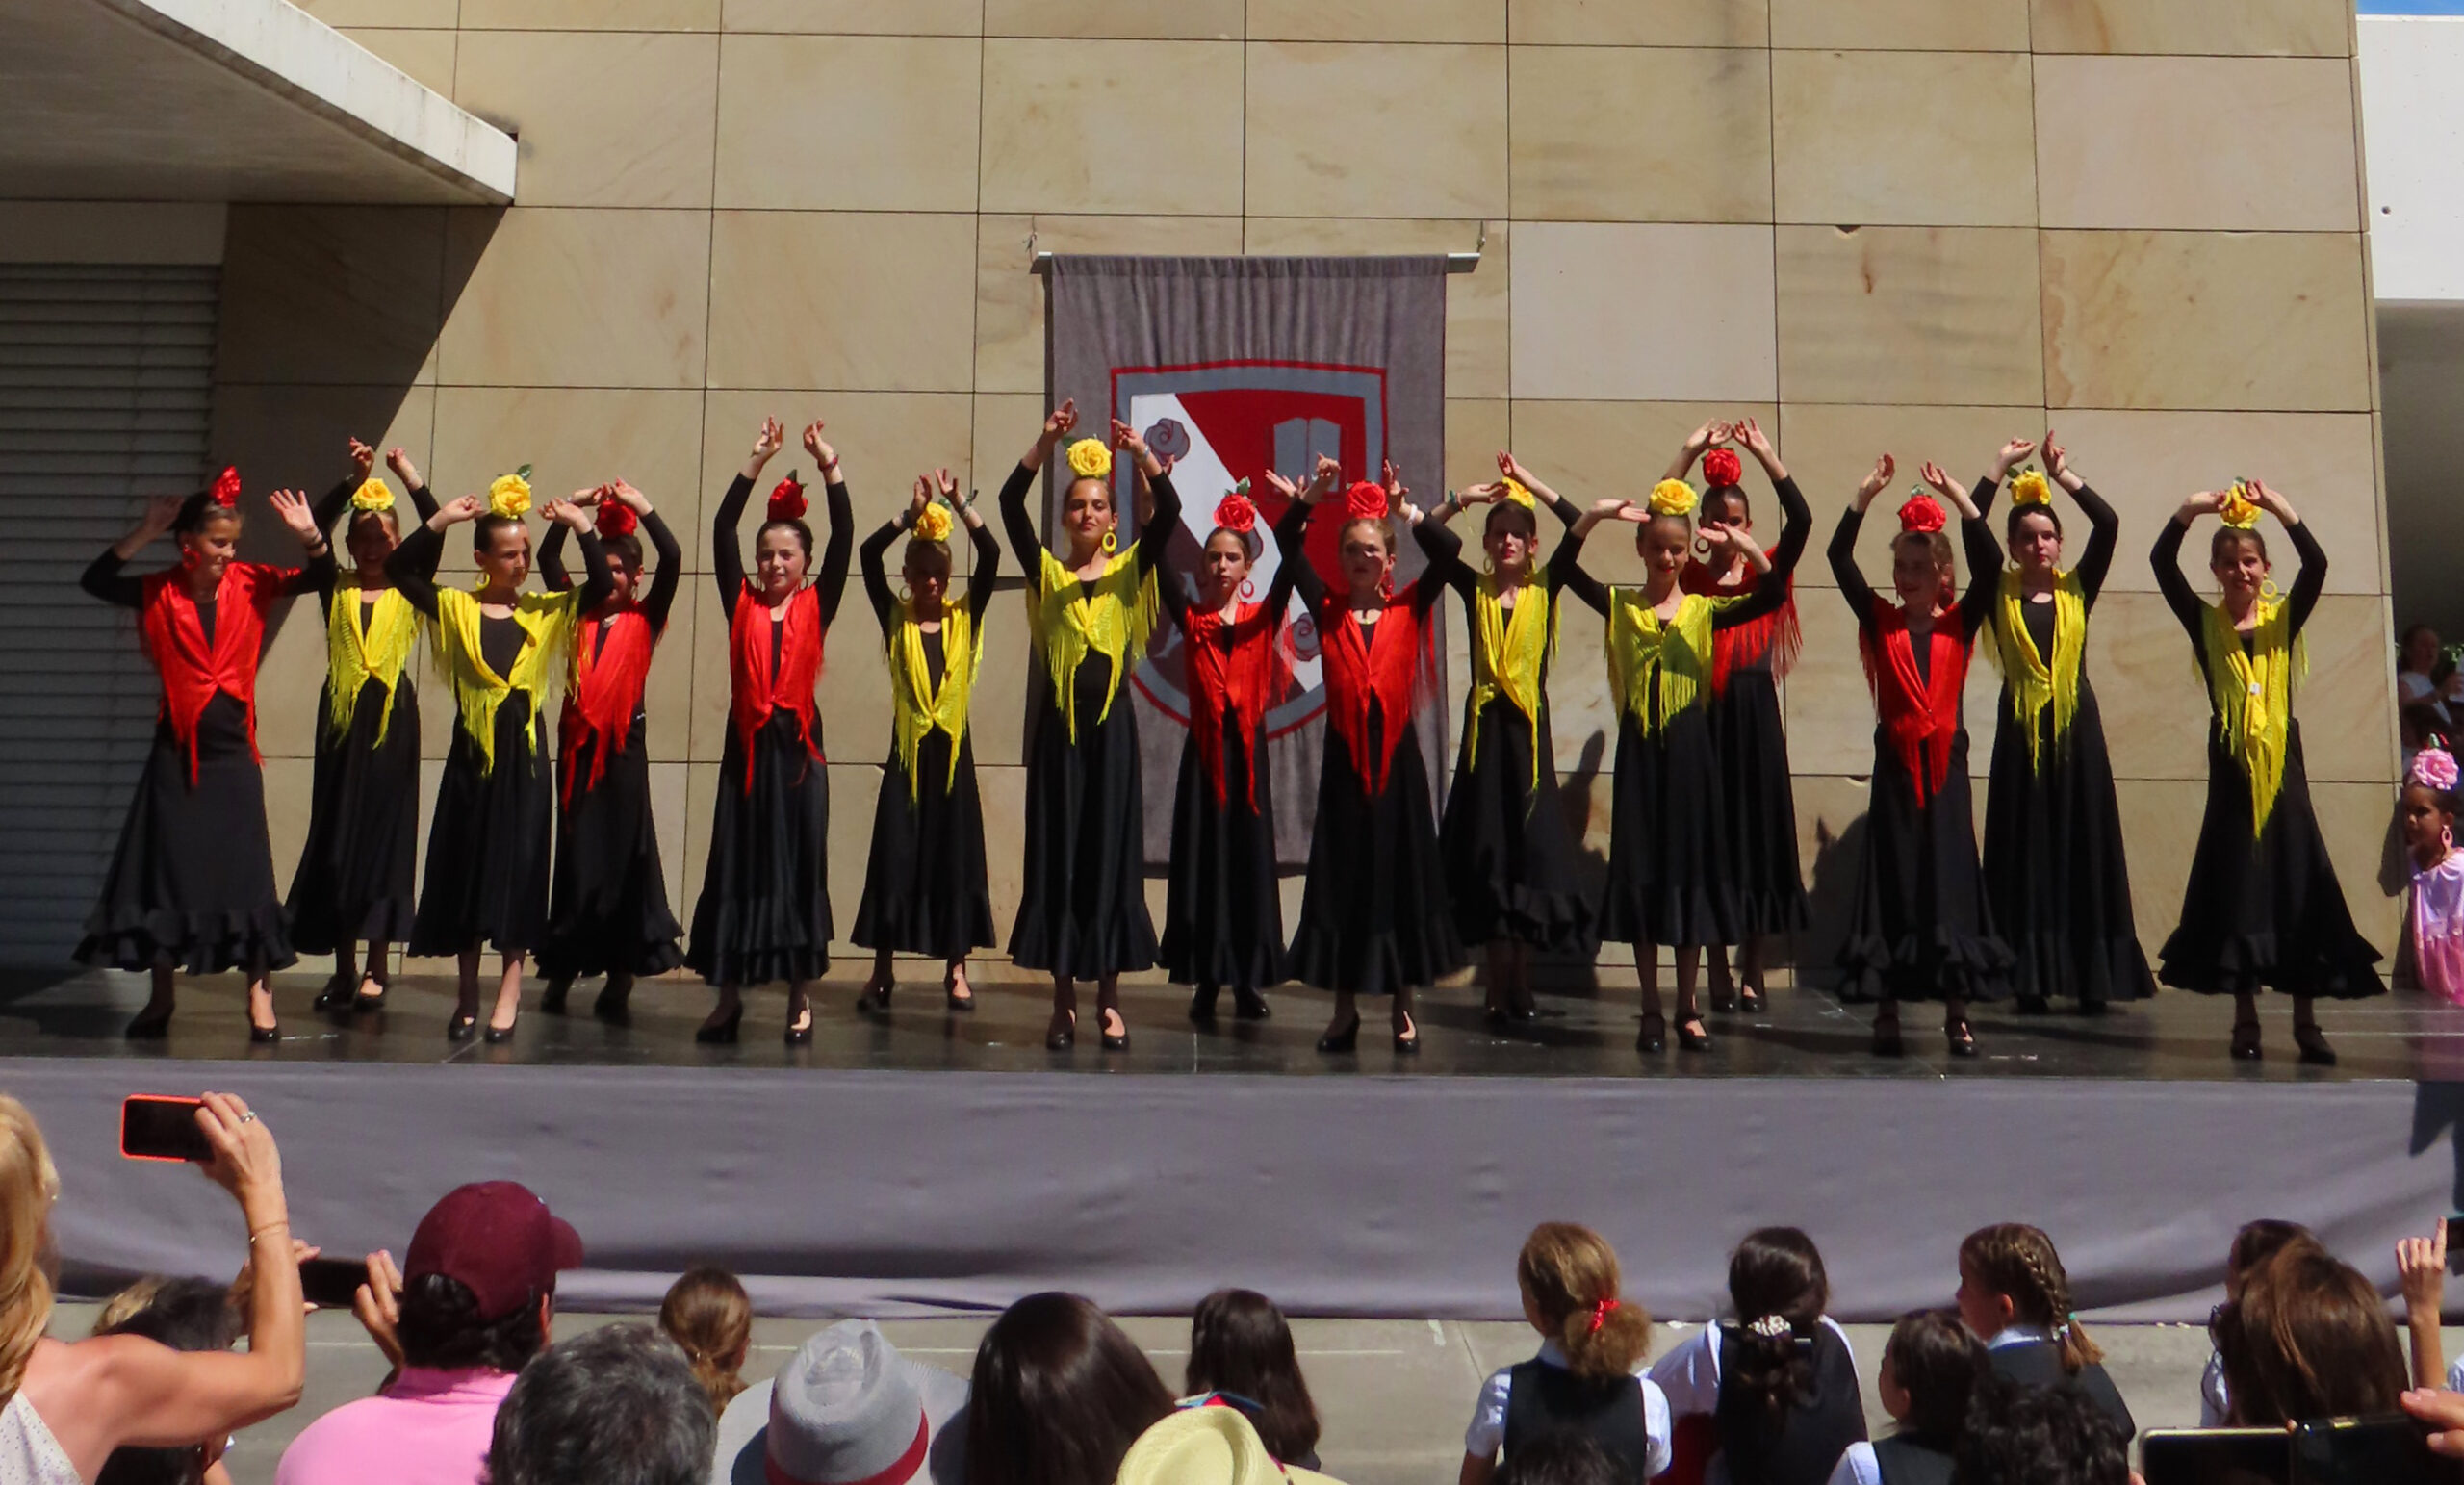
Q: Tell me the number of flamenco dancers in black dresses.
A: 15